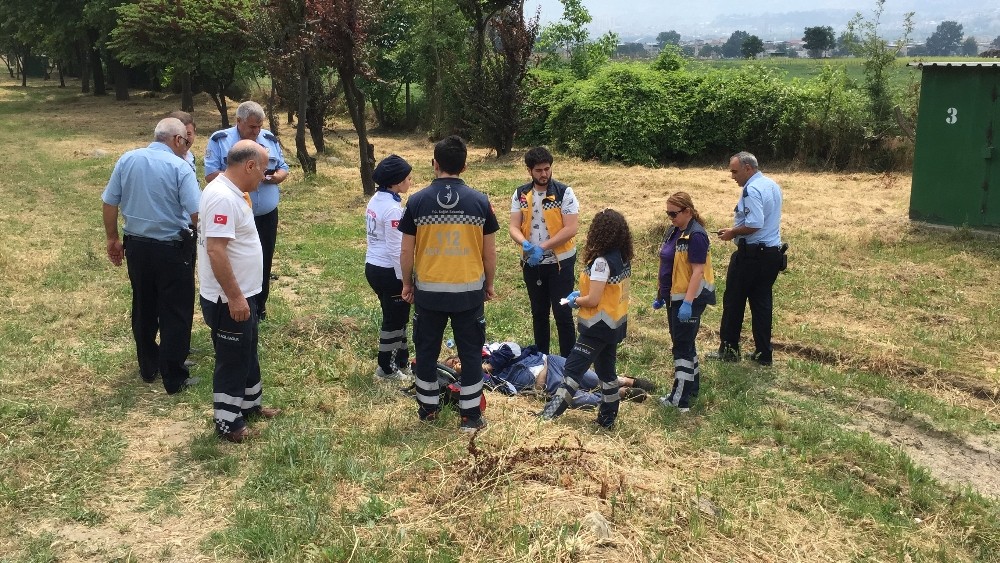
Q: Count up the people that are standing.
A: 10